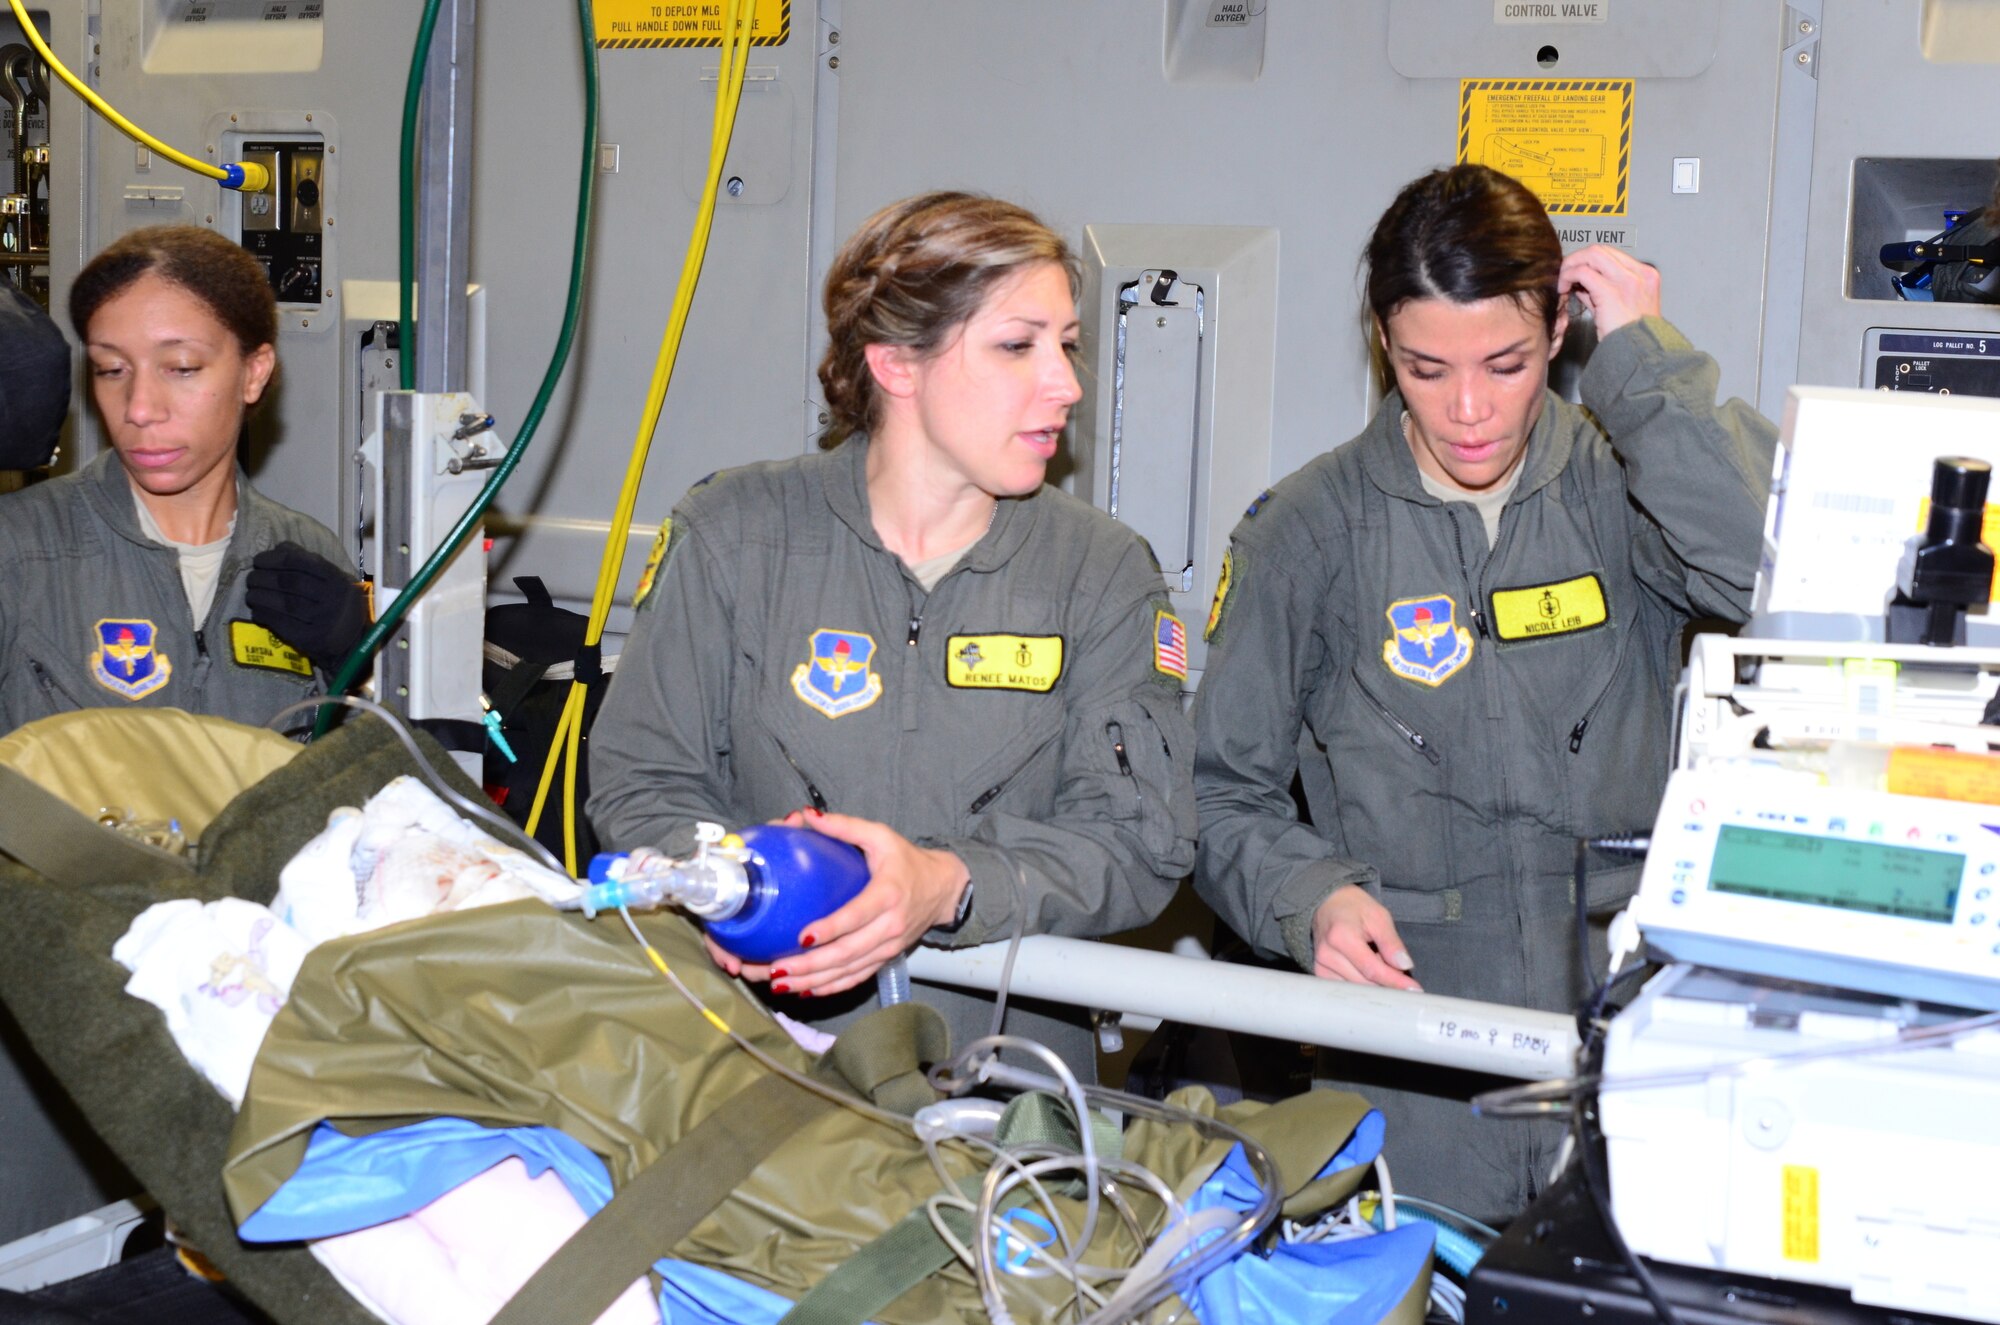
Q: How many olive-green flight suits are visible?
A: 3